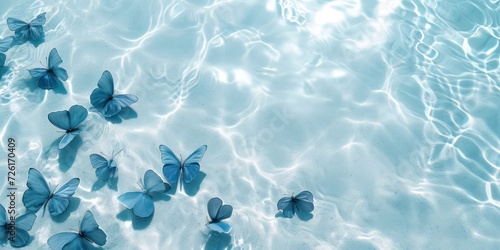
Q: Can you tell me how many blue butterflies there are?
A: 13